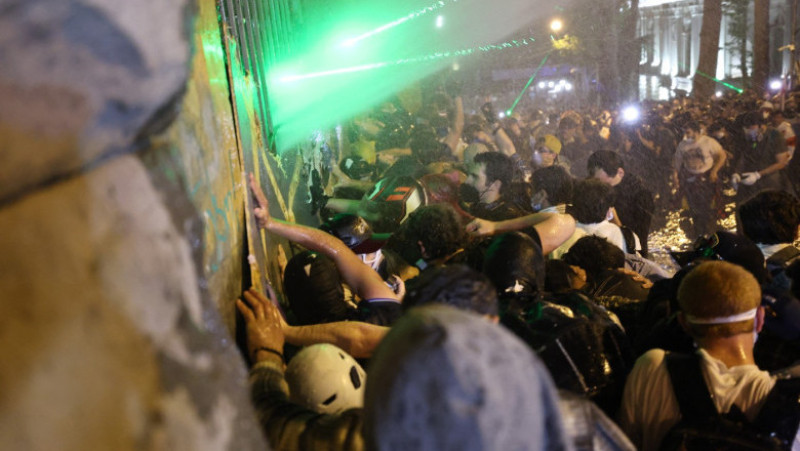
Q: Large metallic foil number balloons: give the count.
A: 0